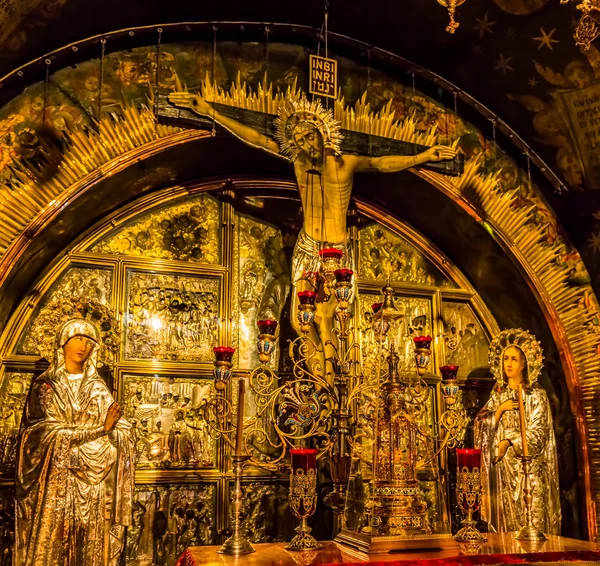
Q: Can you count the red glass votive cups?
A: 10